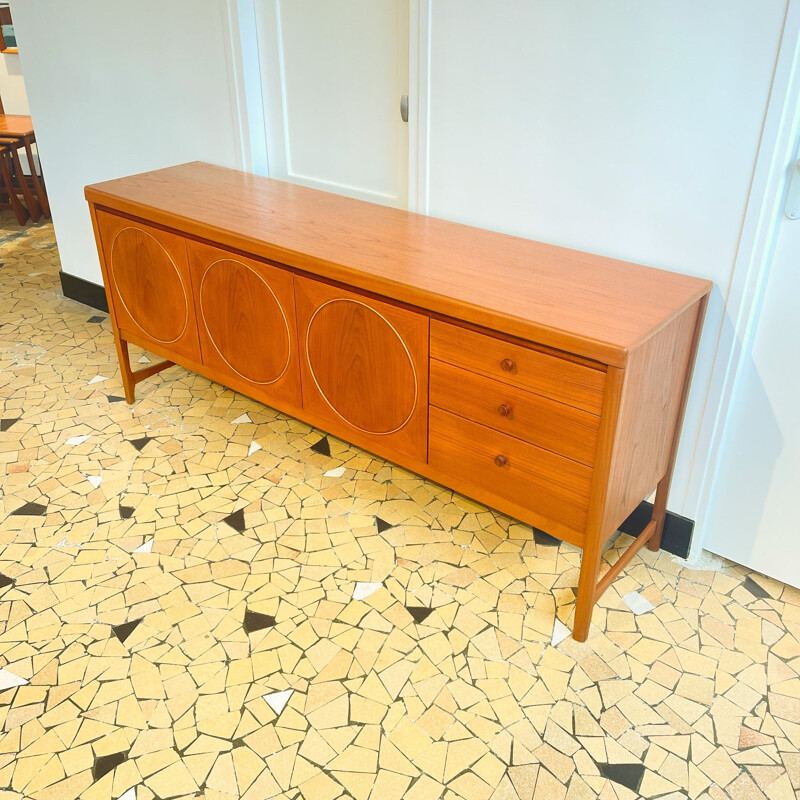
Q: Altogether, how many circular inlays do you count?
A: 3